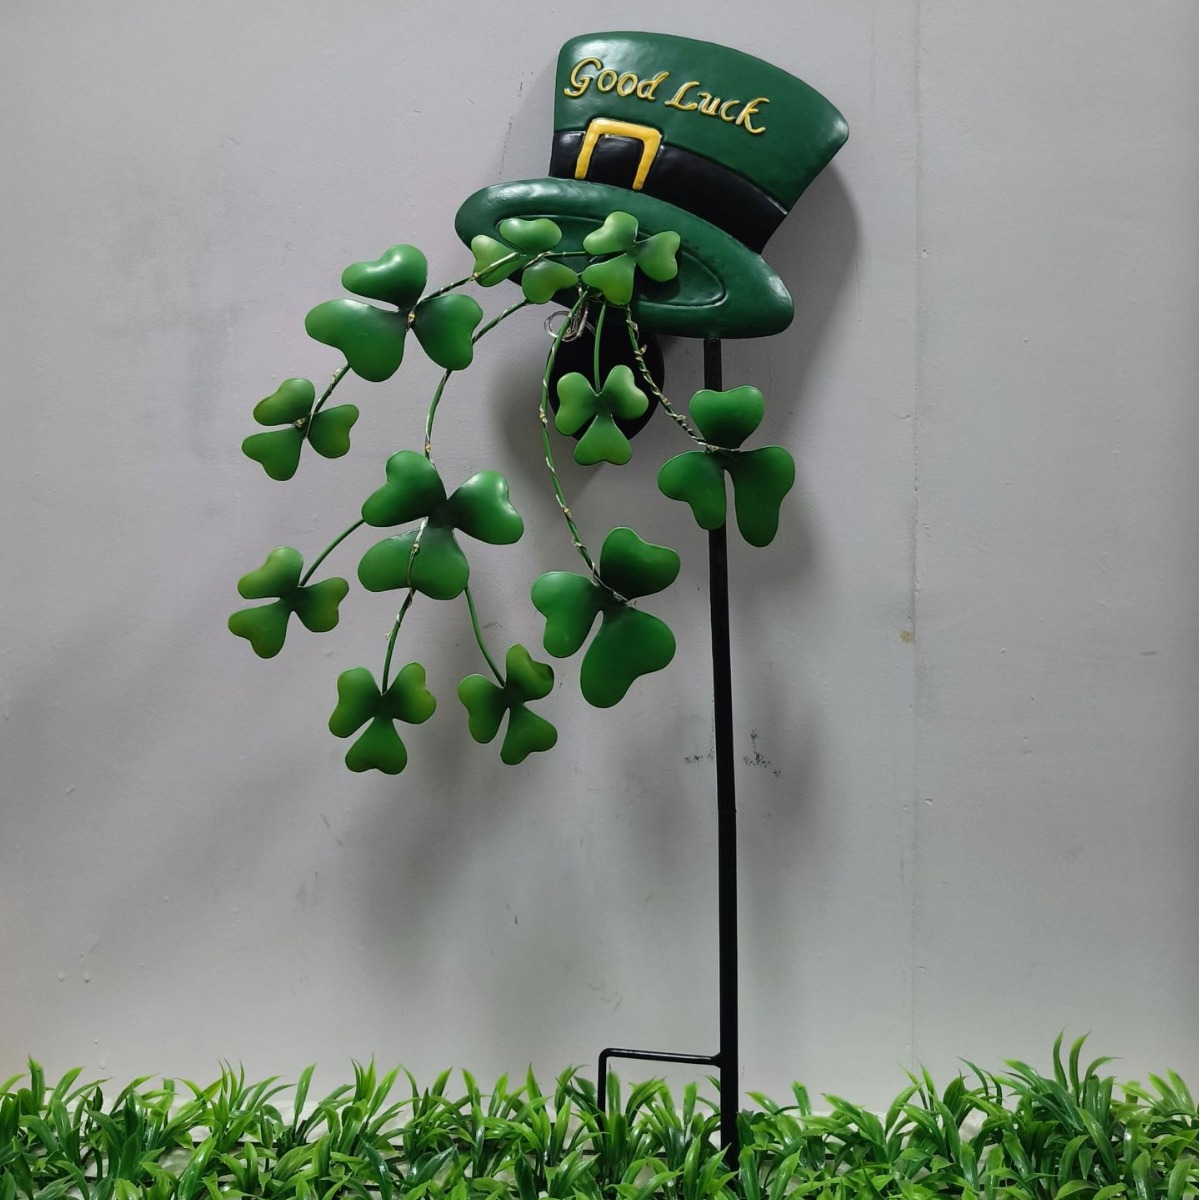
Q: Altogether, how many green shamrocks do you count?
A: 11